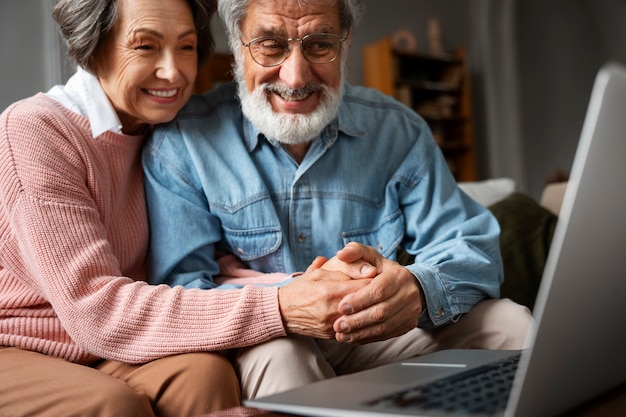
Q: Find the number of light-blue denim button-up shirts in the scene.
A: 1